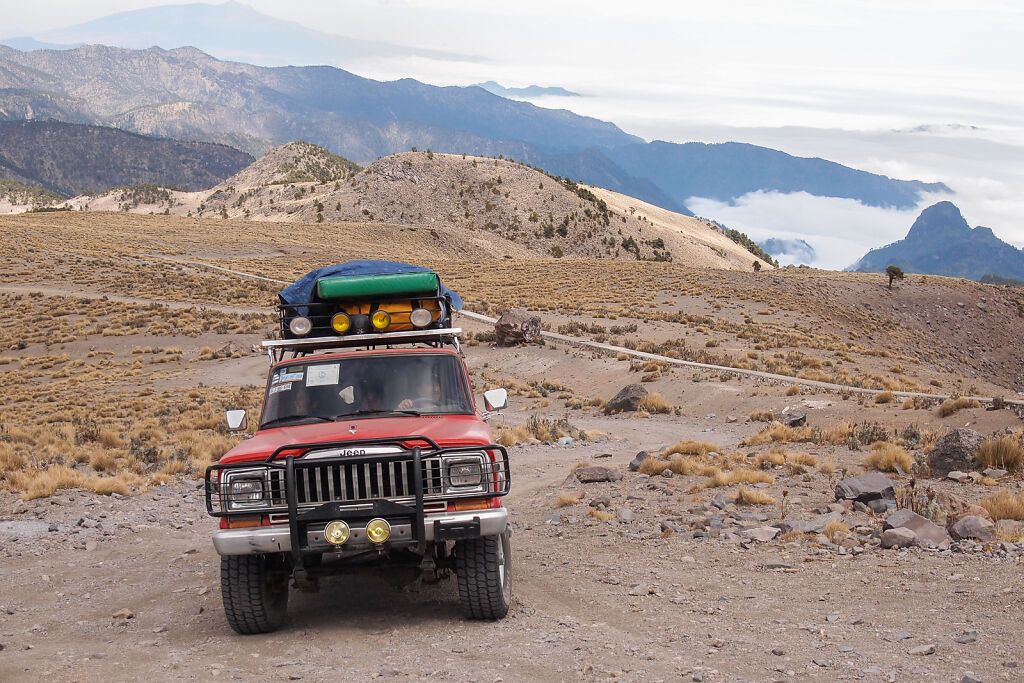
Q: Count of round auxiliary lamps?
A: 6